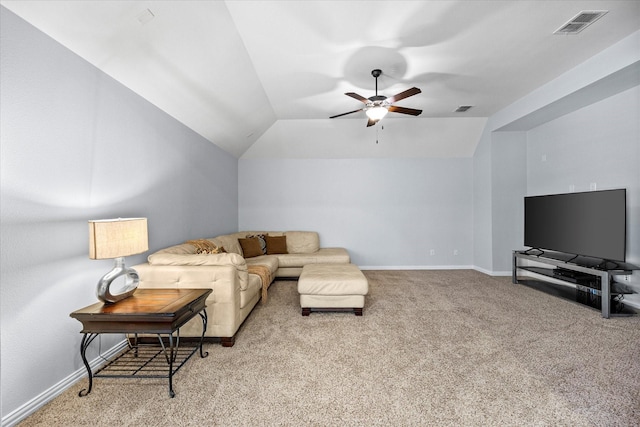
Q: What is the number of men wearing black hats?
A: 0